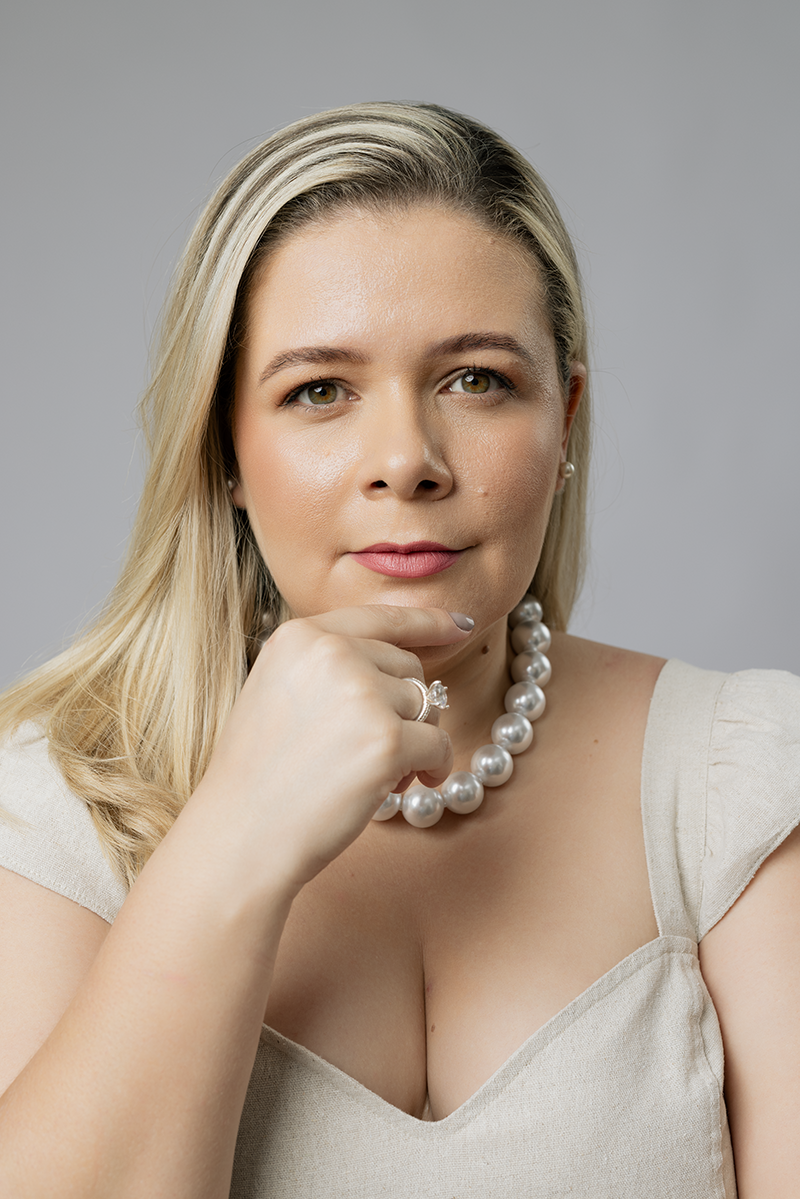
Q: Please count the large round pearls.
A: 9